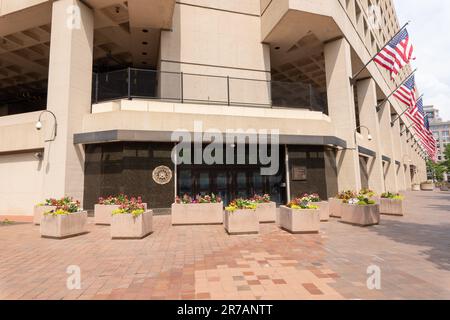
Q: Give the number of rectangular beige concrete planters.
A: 12